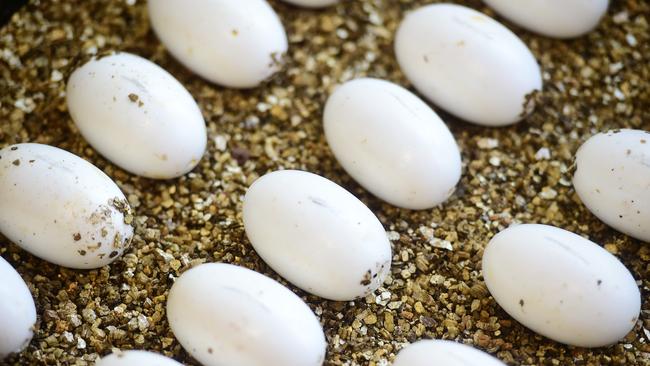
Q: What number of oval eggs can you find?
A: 14